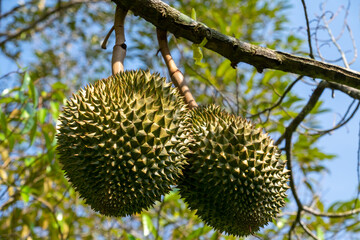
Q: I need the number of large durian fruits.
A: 2